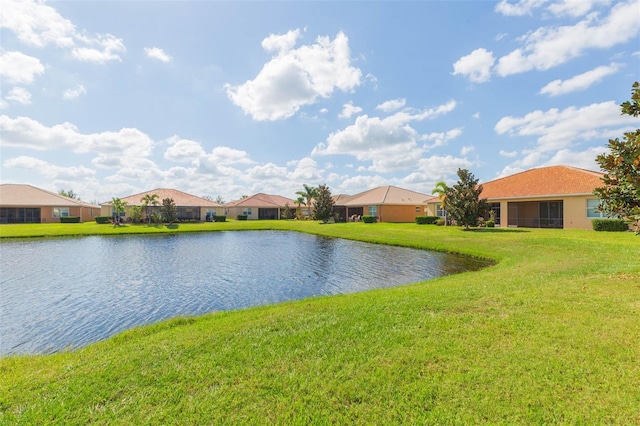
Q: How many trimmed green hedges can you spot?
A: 7